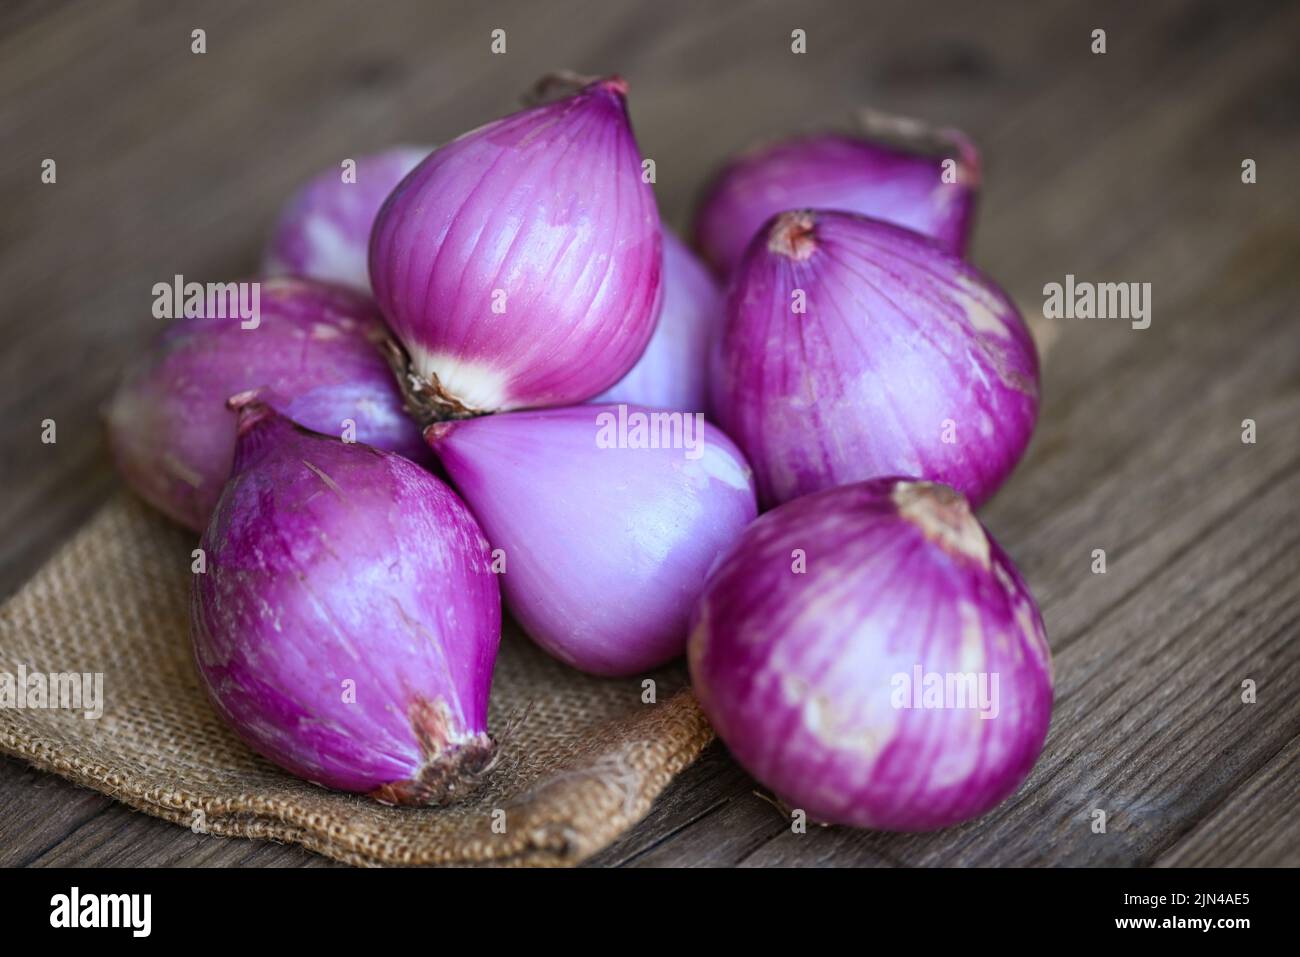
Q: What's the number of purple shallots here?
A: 9